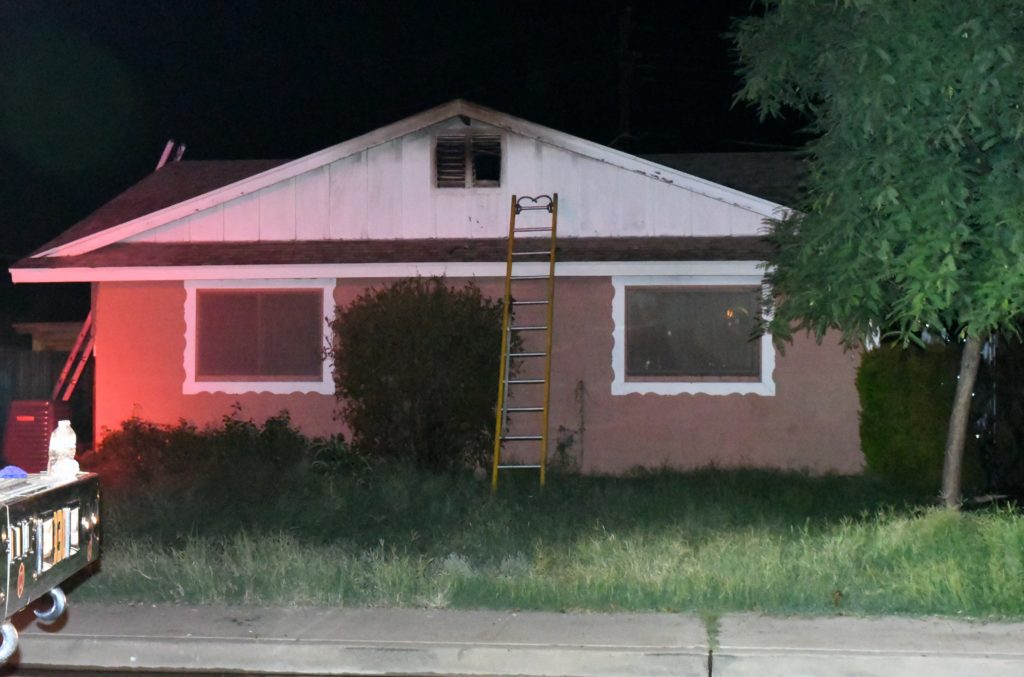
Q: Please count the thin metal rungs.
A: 11